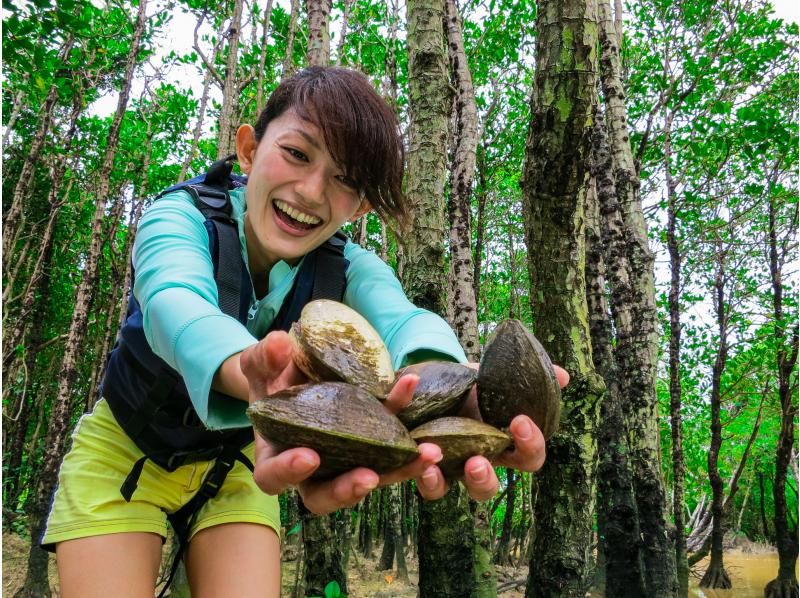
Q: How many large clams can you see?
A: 5